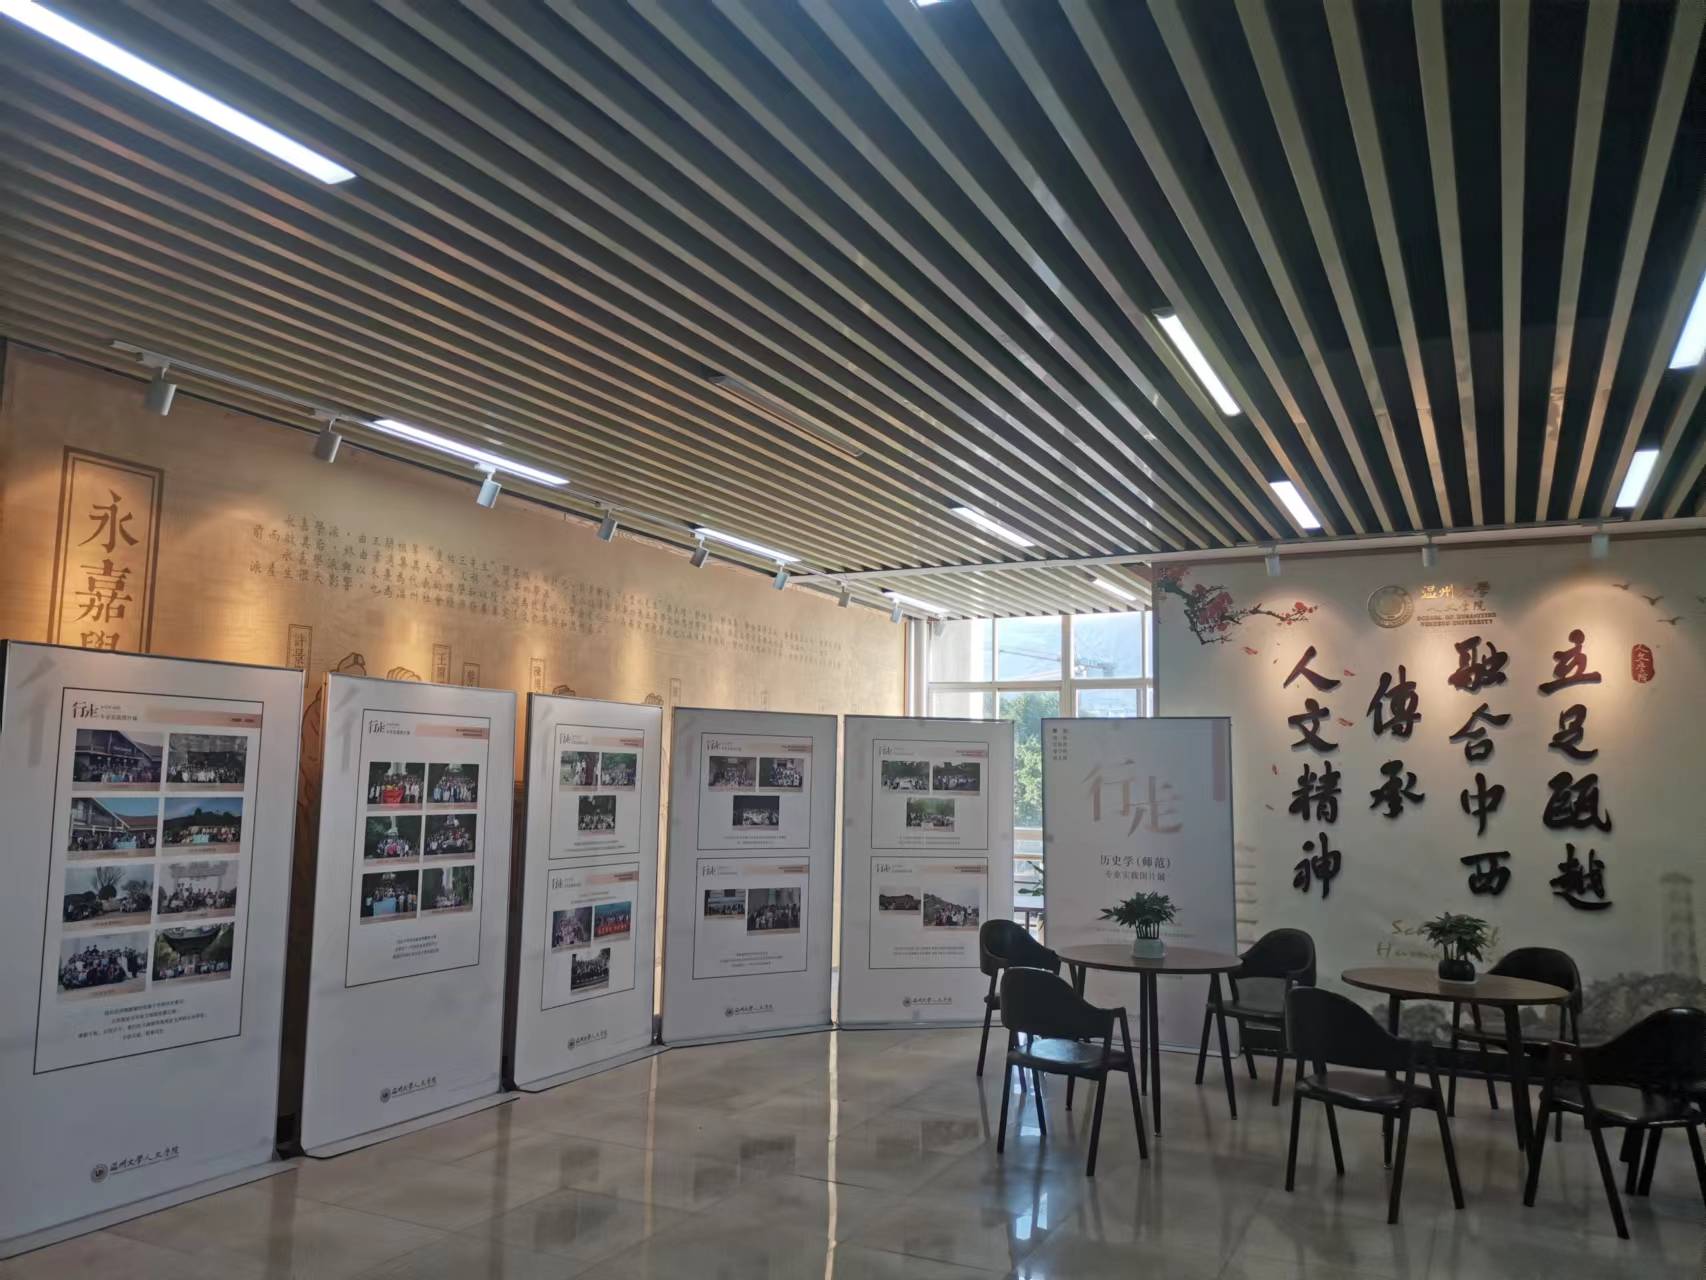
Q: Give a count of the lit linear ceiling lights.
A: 11